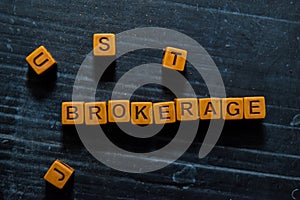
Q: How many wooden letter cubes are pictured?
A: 13